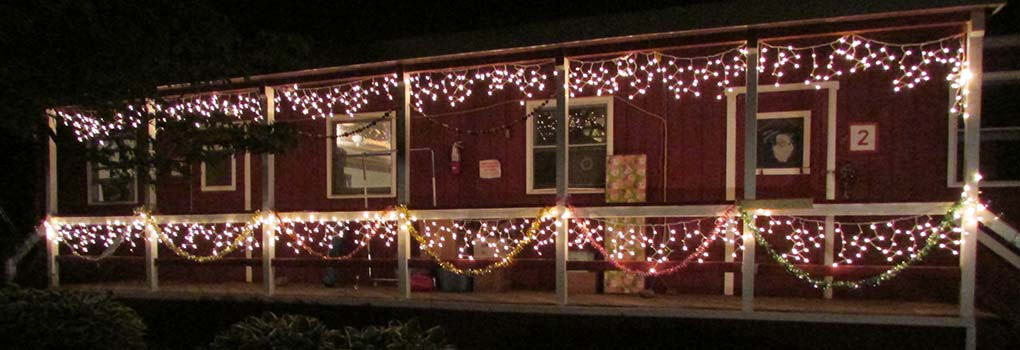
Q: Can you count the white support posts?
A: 7